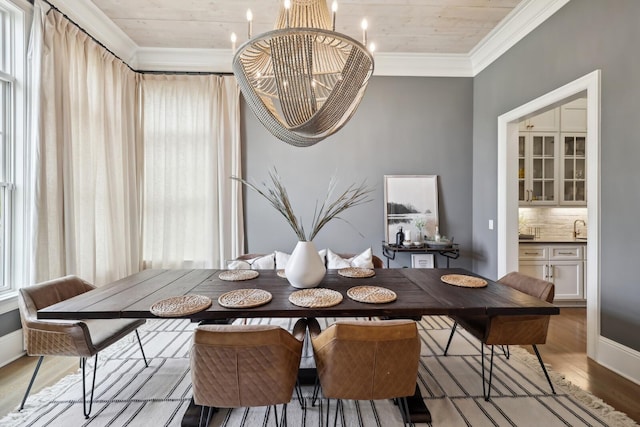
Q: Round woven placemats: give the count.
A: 8